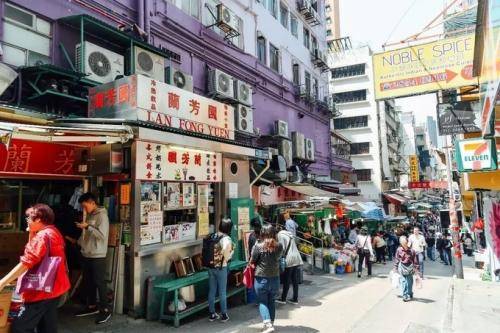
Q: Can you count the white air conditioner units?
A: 11